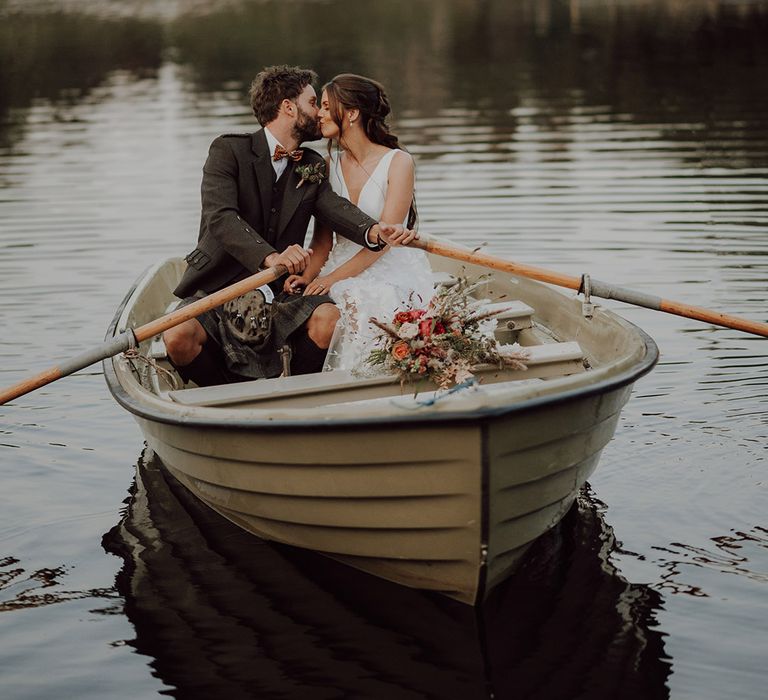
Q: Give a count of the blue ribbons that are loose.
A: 1